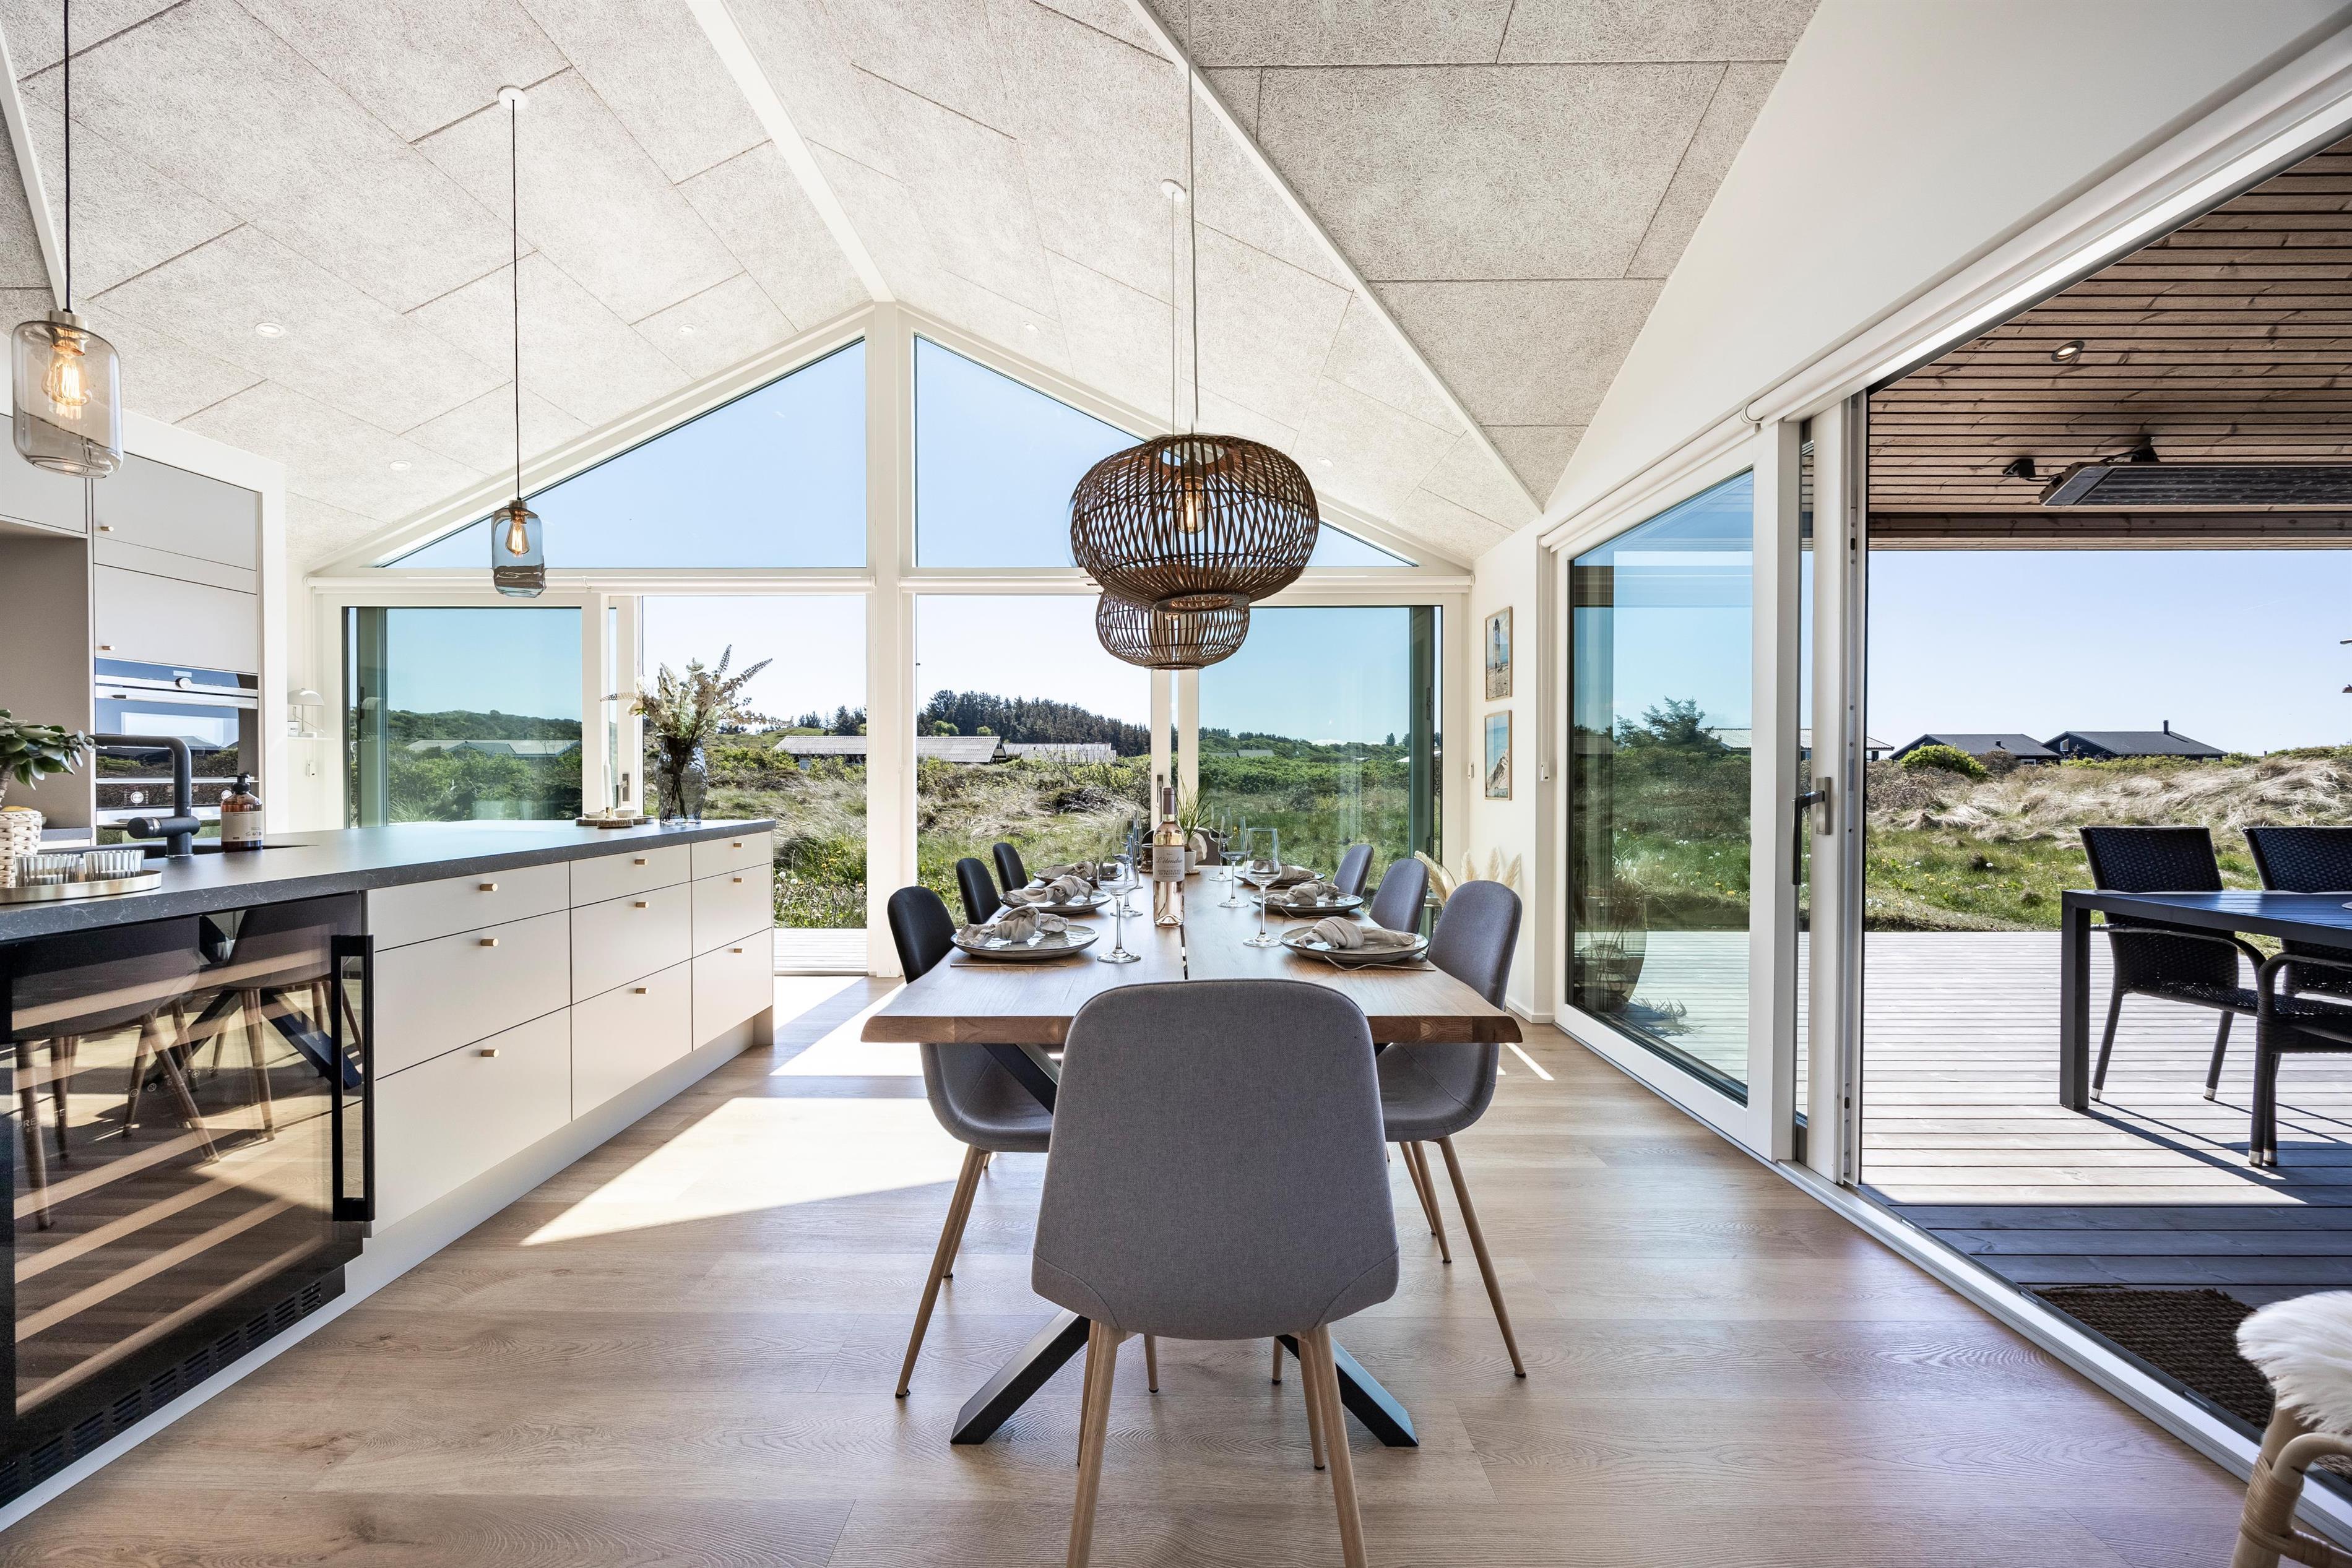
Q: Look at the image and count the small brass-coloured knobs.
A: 11